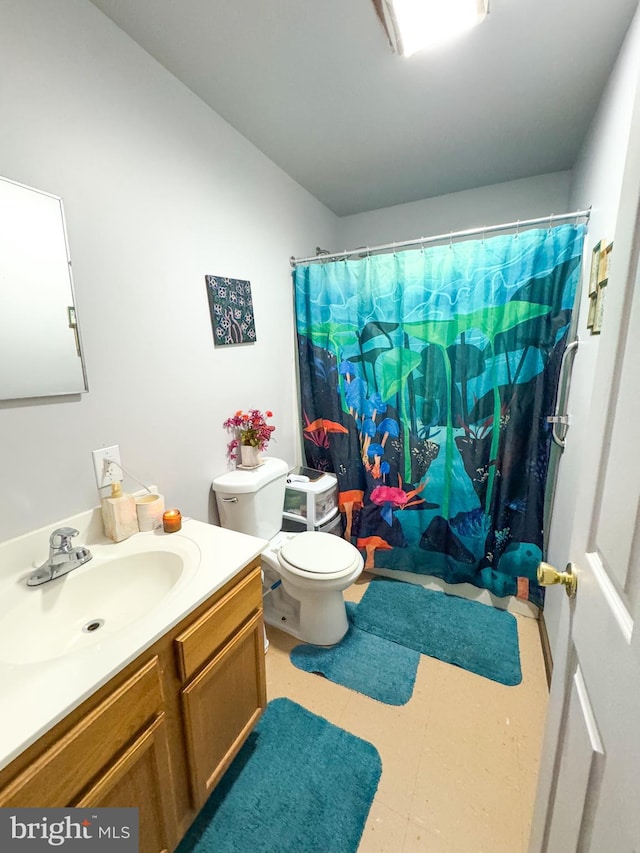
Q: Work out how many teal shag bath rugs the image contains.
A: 3